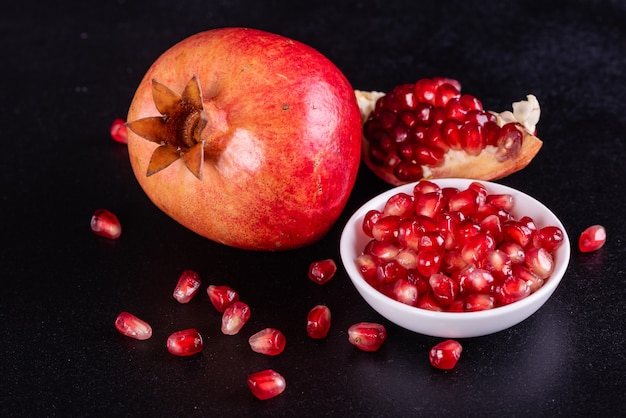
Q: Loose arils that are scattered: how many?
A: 14